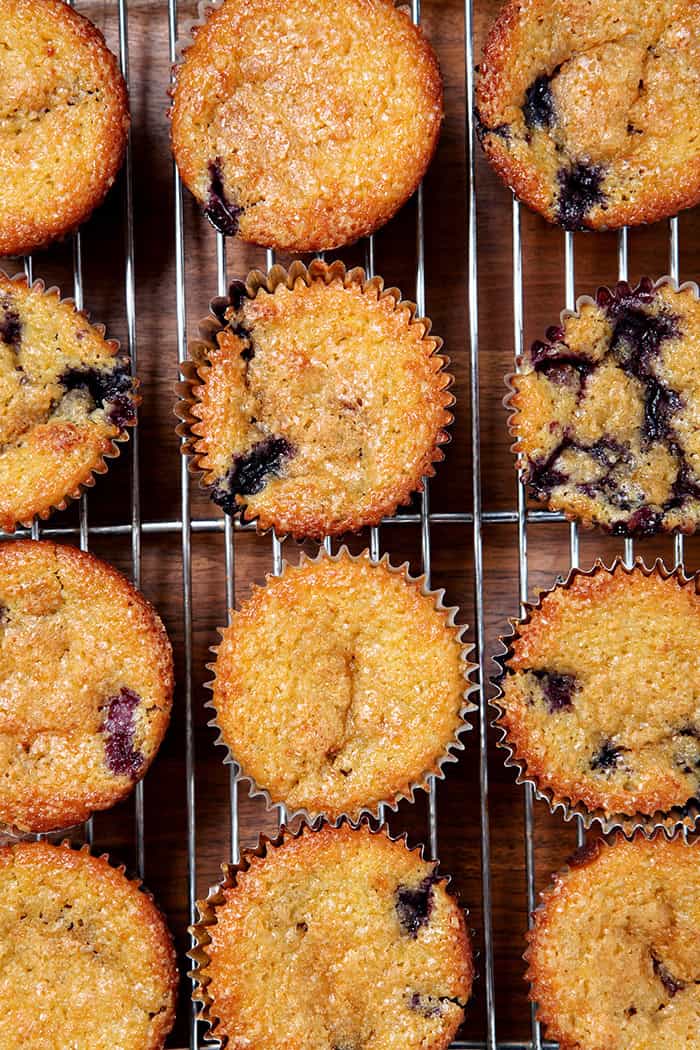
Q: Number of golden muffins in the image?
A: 12